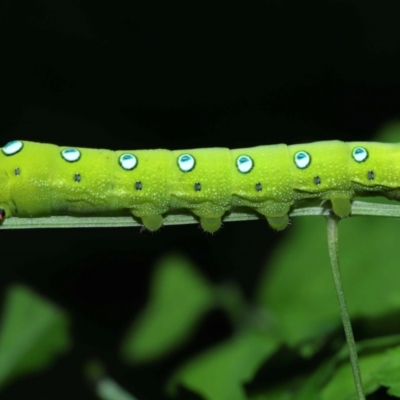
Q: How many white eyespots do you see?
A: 7